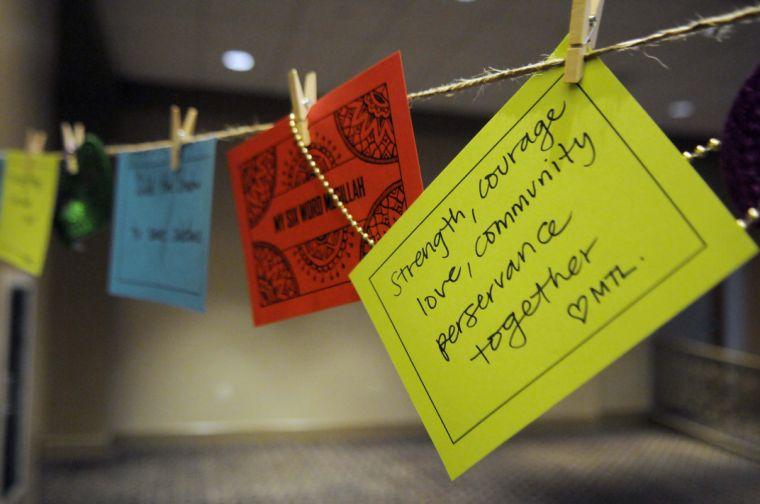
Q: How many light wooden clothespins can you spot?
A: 5